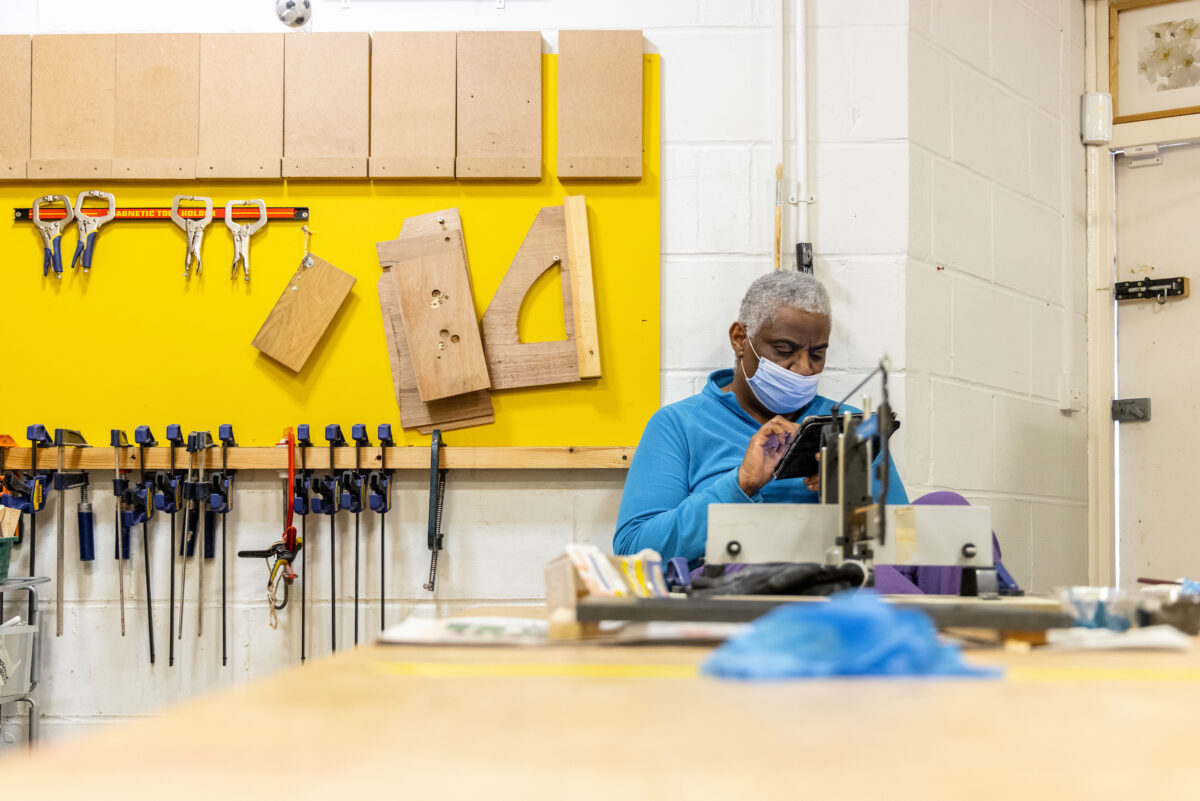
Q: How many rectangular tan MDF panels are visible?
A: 8